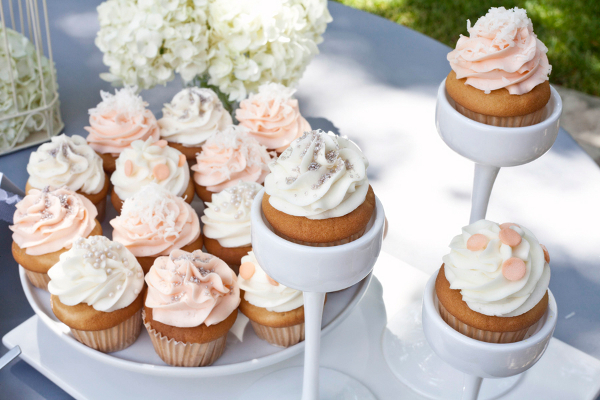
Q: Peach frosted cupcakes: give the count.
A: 7